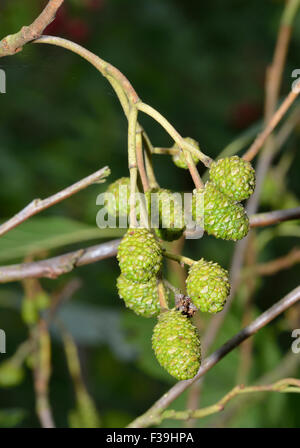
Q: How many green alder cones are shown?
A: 9